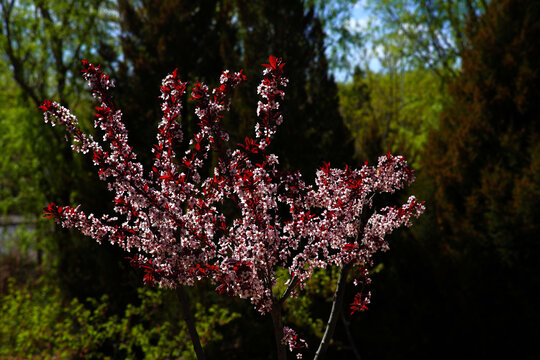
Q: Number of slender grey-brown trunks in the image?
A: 3